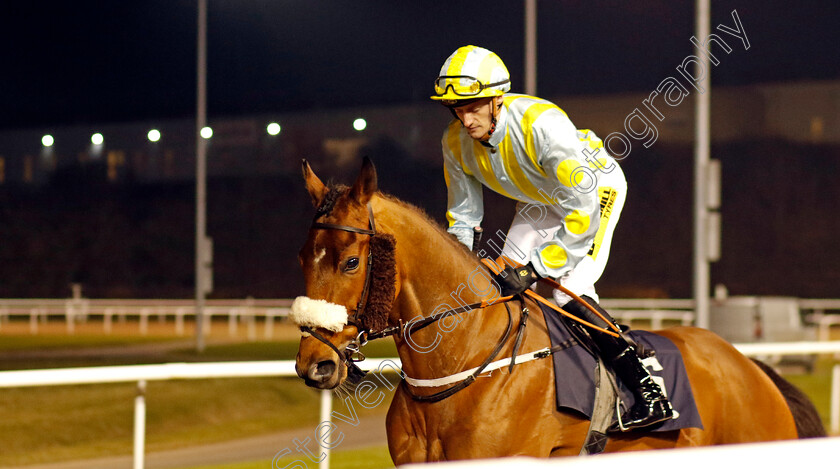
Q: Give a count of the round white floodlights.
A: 6